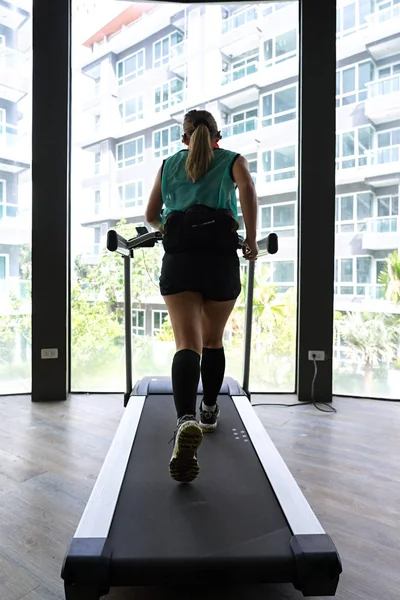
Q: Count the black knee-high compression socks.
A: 2